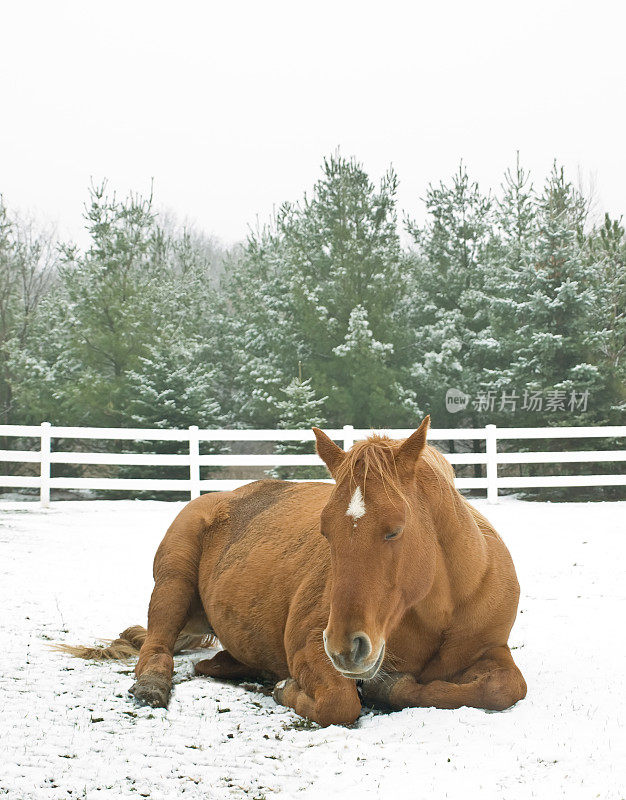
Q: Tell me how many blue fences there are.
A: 0